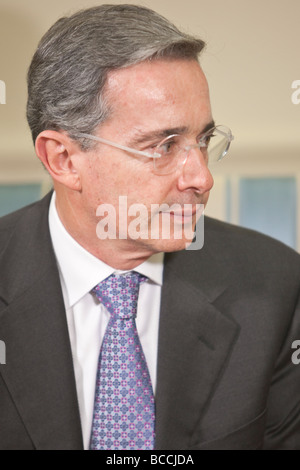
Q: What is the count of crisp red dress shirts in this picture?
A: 0